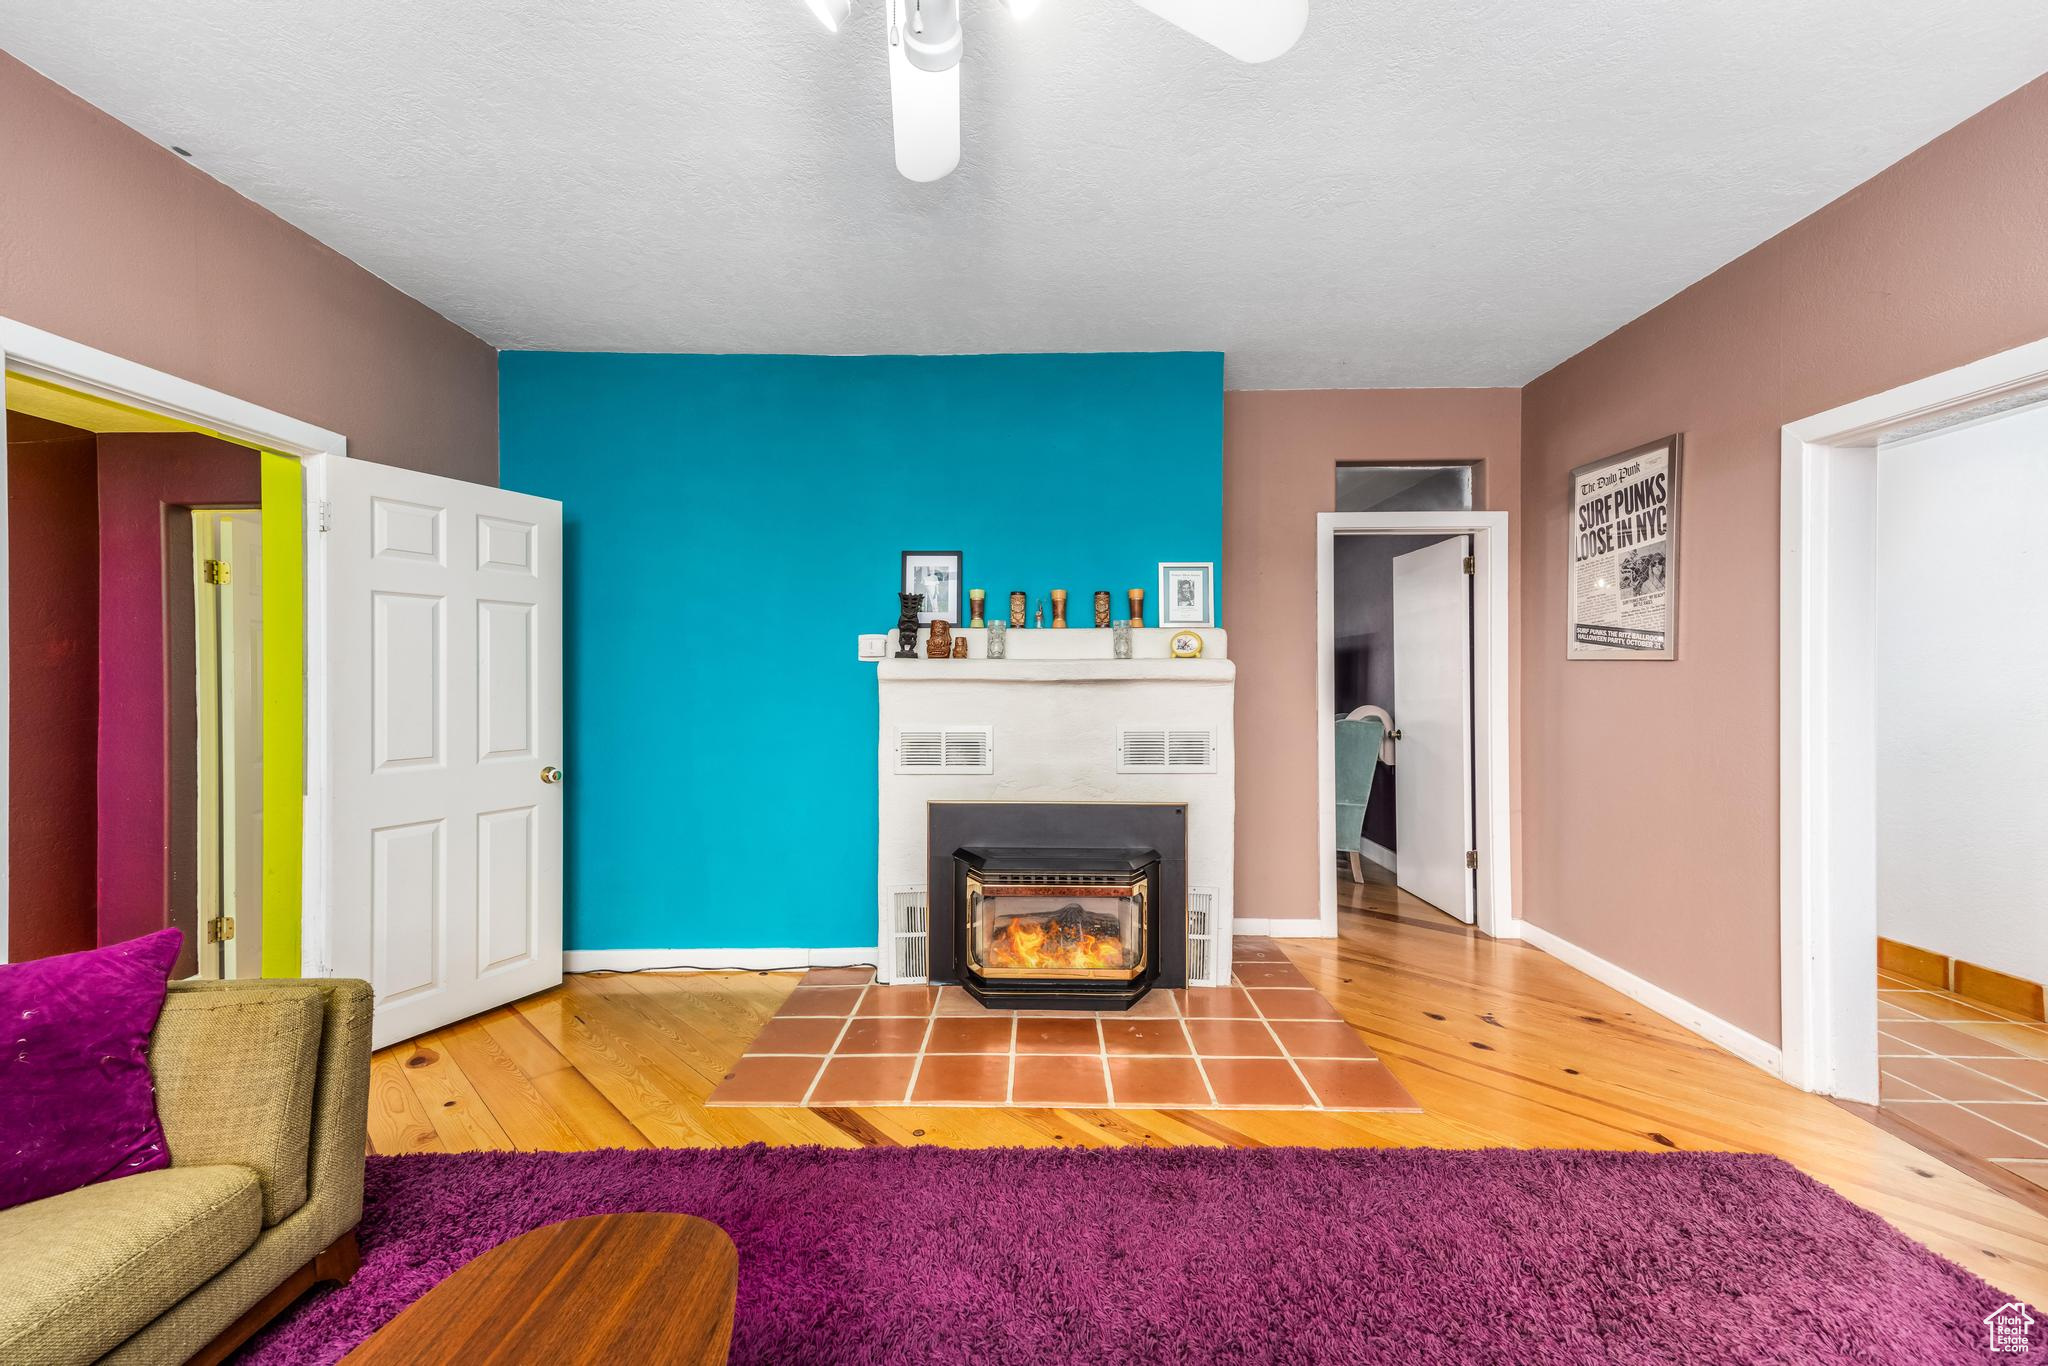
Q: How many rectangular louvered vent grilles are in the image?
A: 4